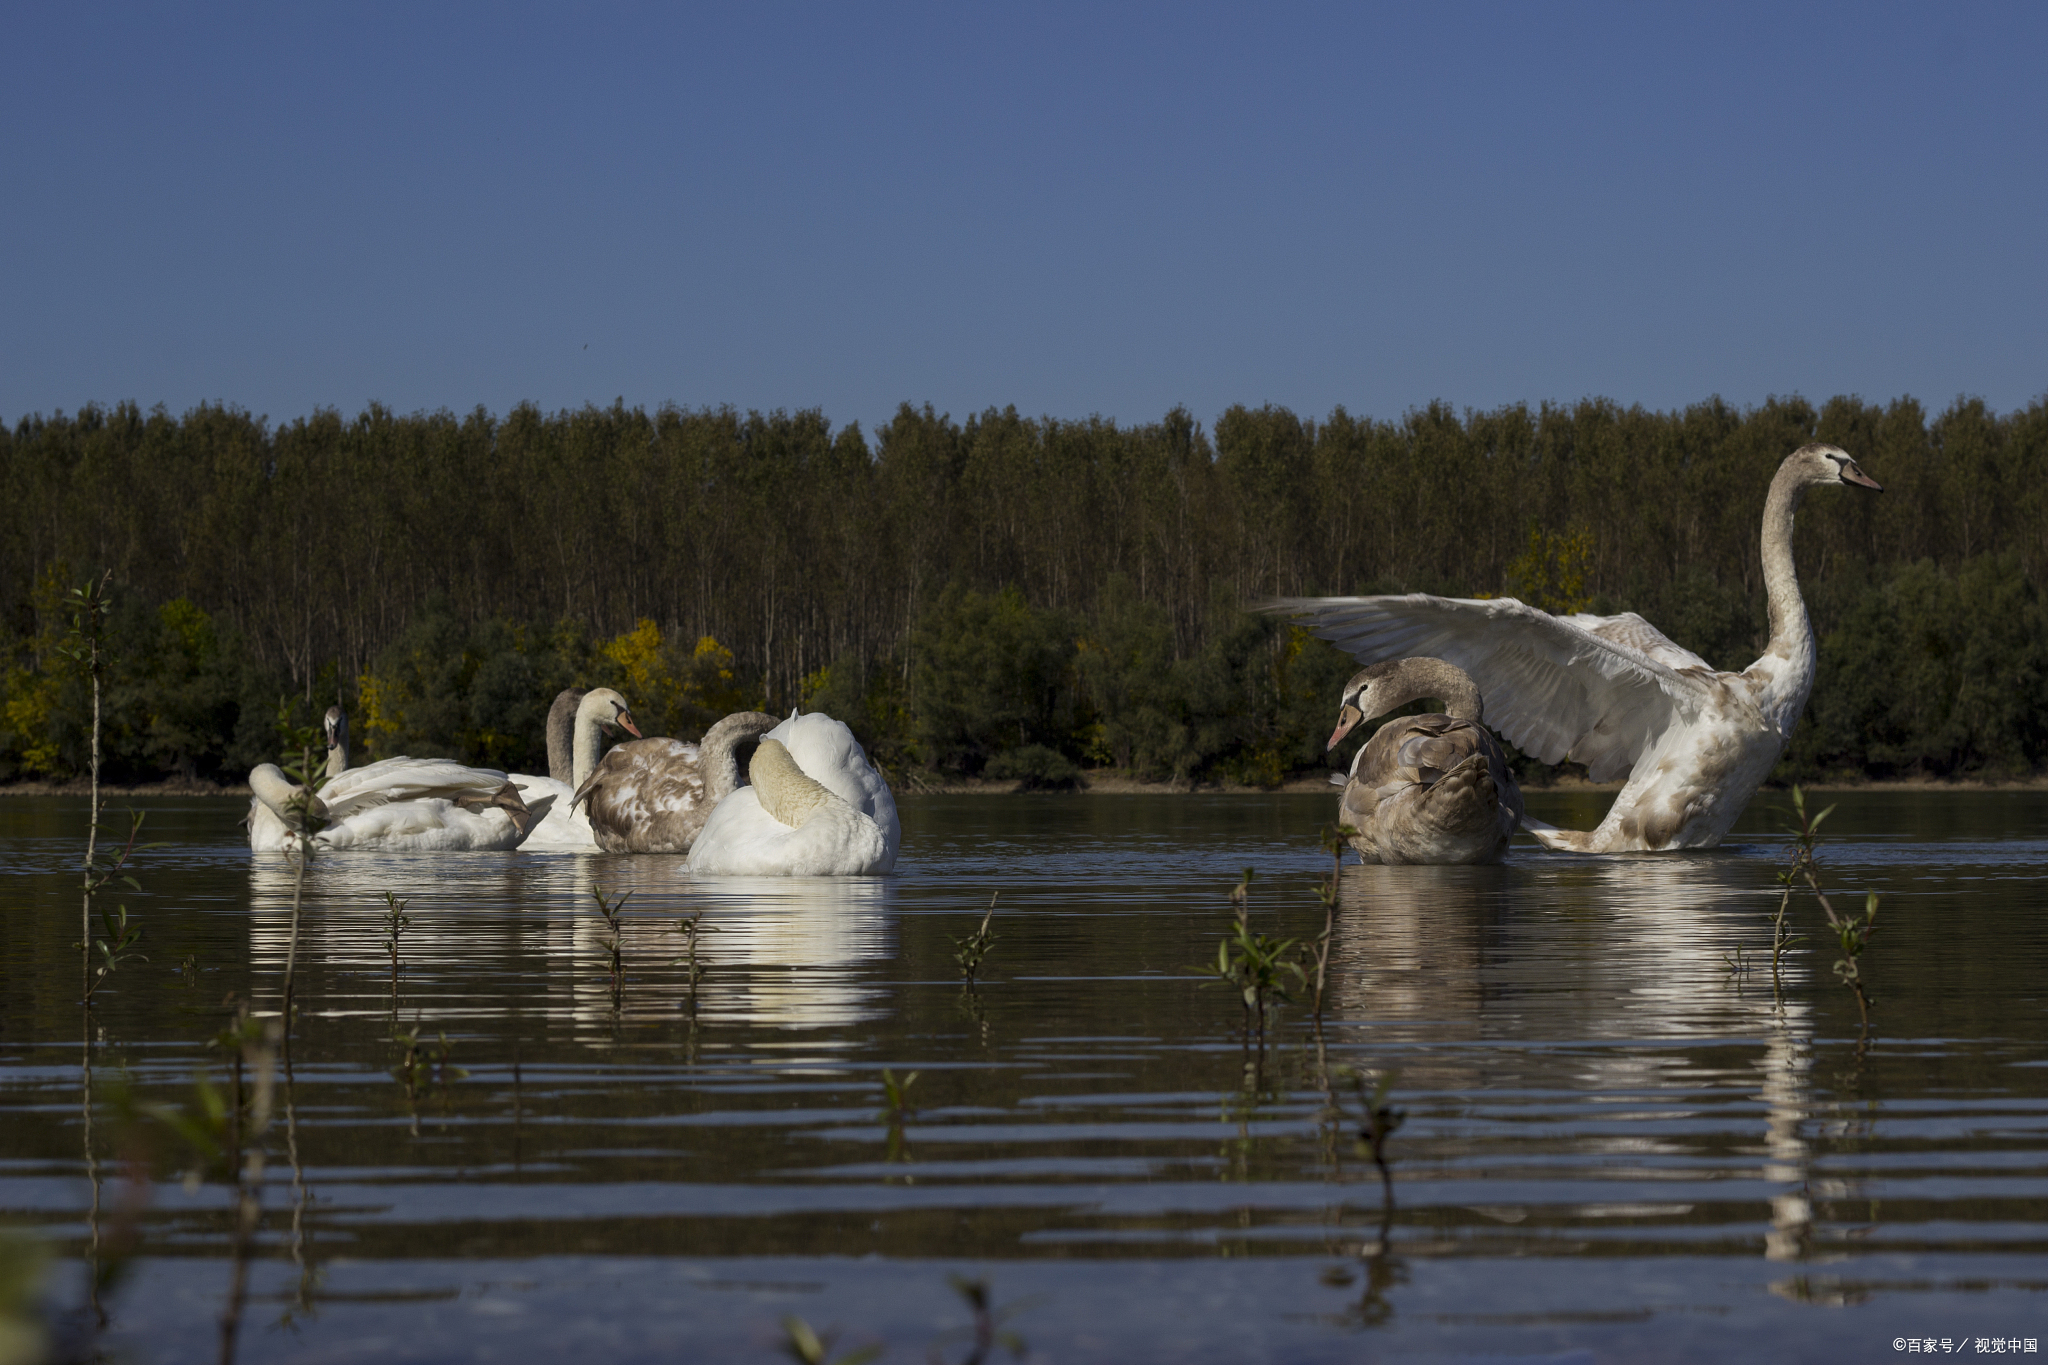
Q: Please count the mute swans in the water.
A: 8